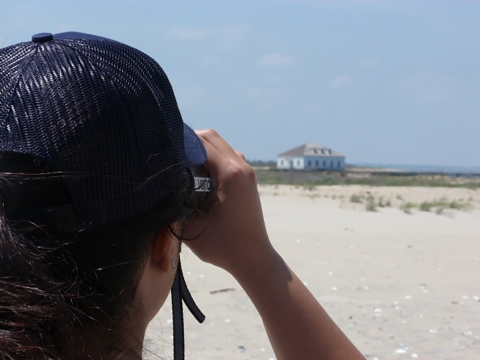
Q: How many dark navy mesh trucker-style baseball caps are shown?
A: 1